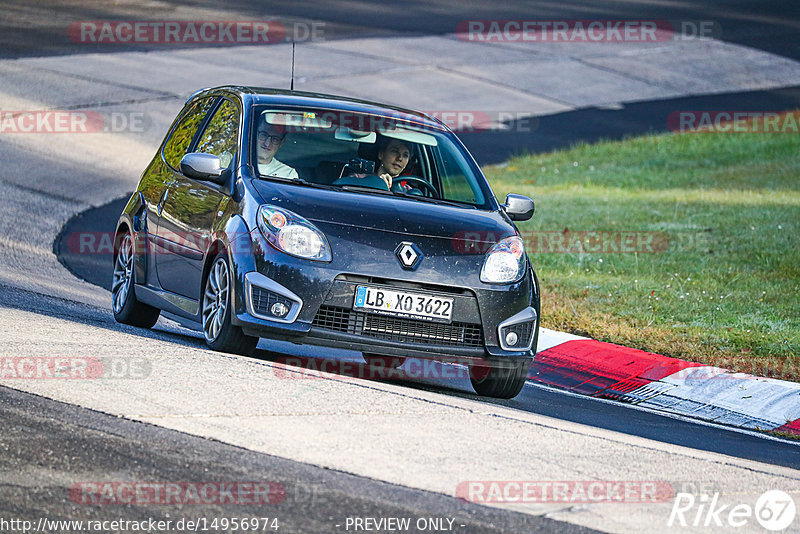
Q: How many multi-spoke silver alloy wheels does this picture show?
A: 2